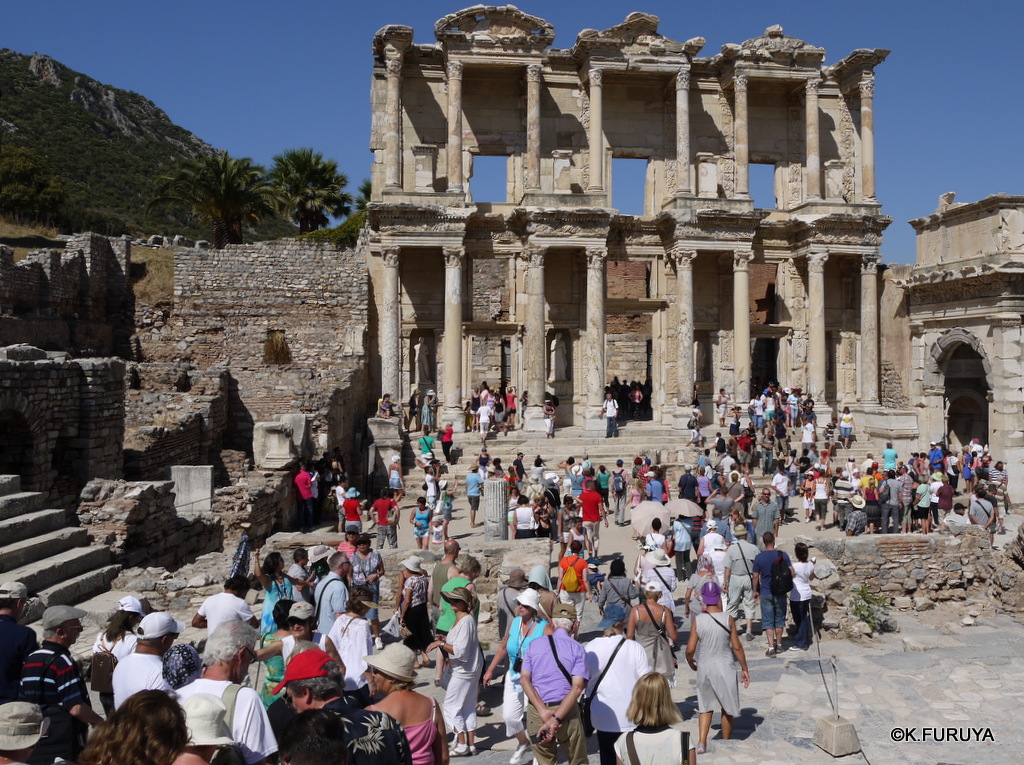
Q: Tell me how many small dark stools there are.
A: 0